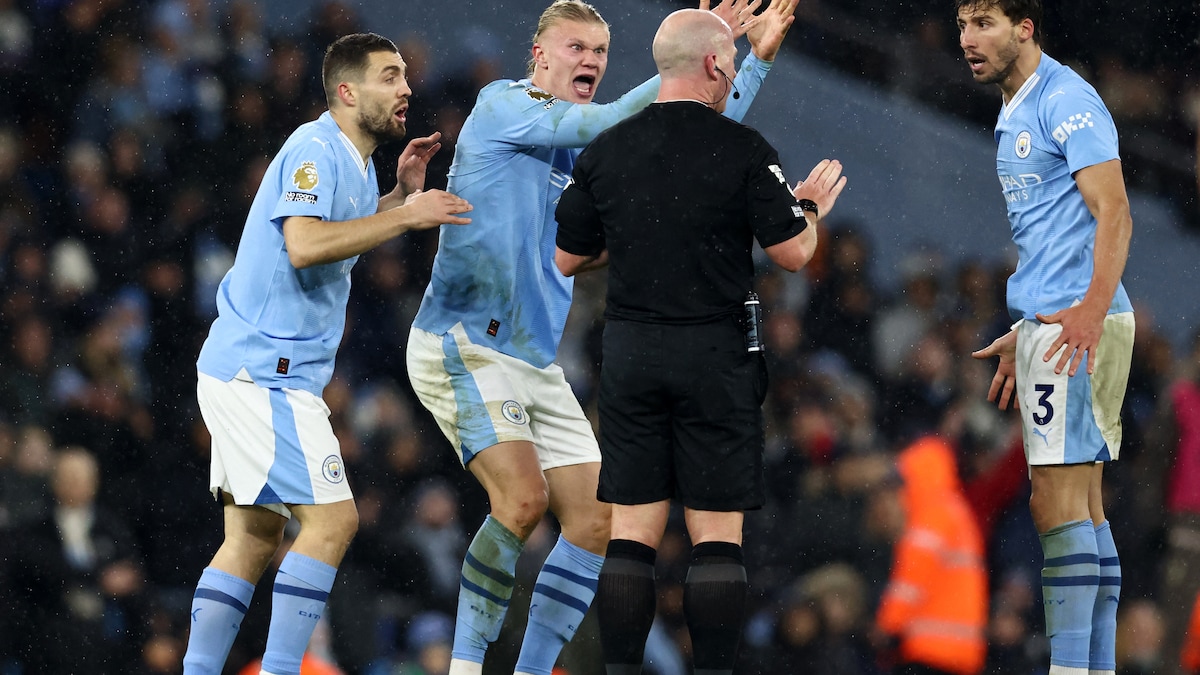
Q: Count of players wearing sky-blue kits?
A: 3